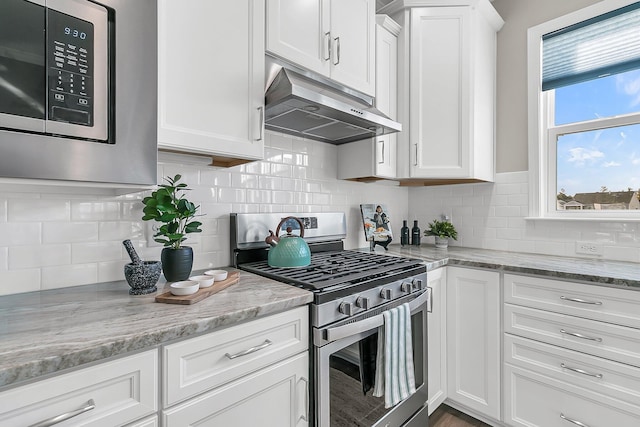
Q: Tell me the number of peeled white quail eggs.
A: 0